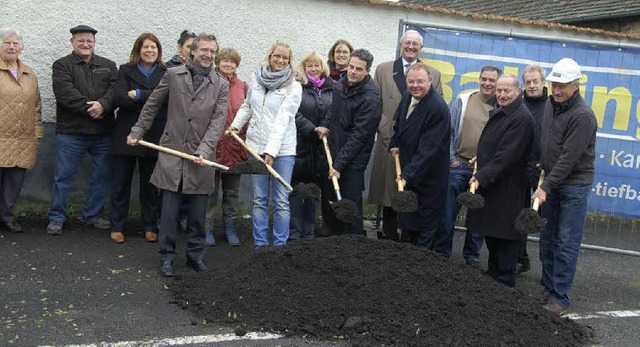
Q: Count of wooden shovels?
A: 6